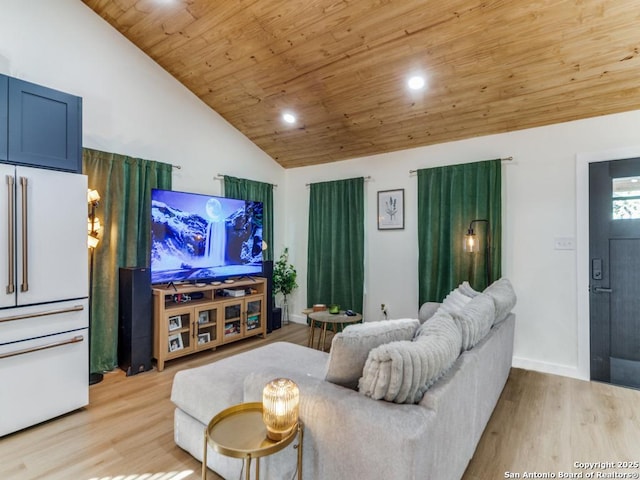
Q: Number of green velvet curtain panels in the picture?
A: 4